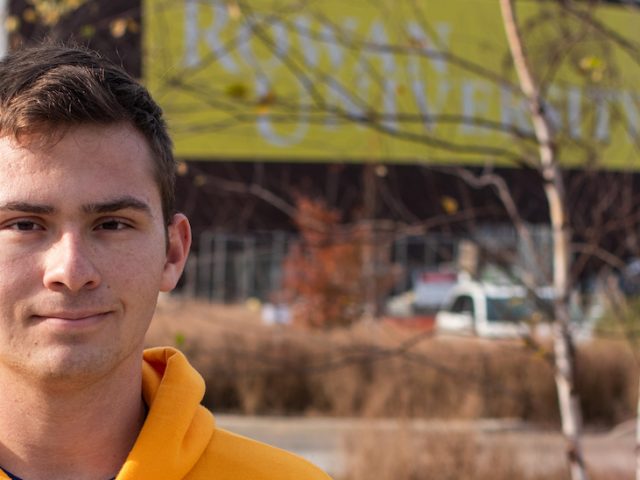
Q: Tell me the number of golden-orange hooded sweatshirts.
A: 1